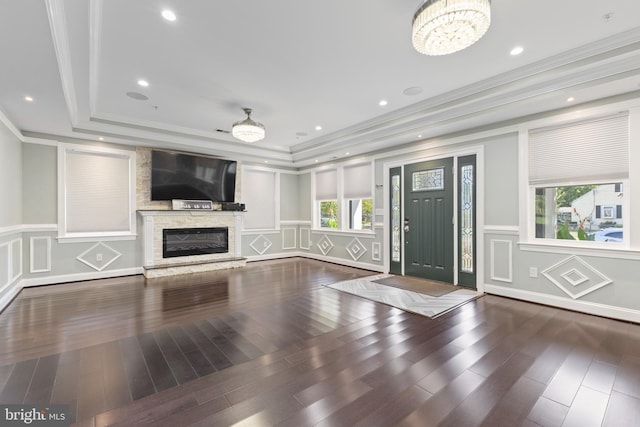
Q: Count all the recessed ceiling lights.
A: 12